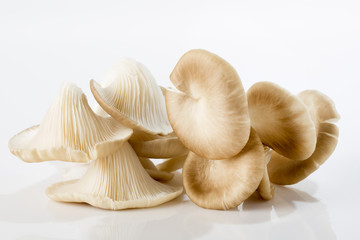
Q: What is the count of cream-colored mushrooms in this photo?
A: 3